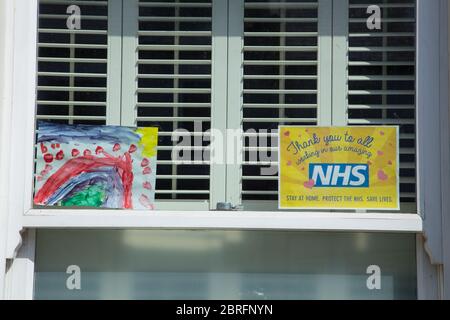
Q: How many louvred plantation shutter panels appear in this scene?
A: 4